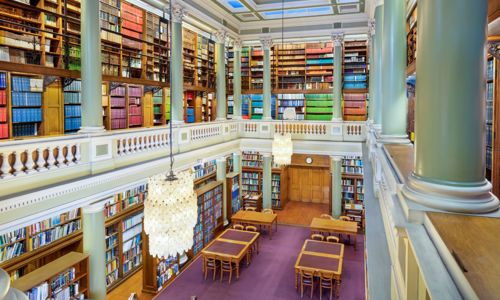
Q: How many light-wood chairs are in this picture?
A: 12